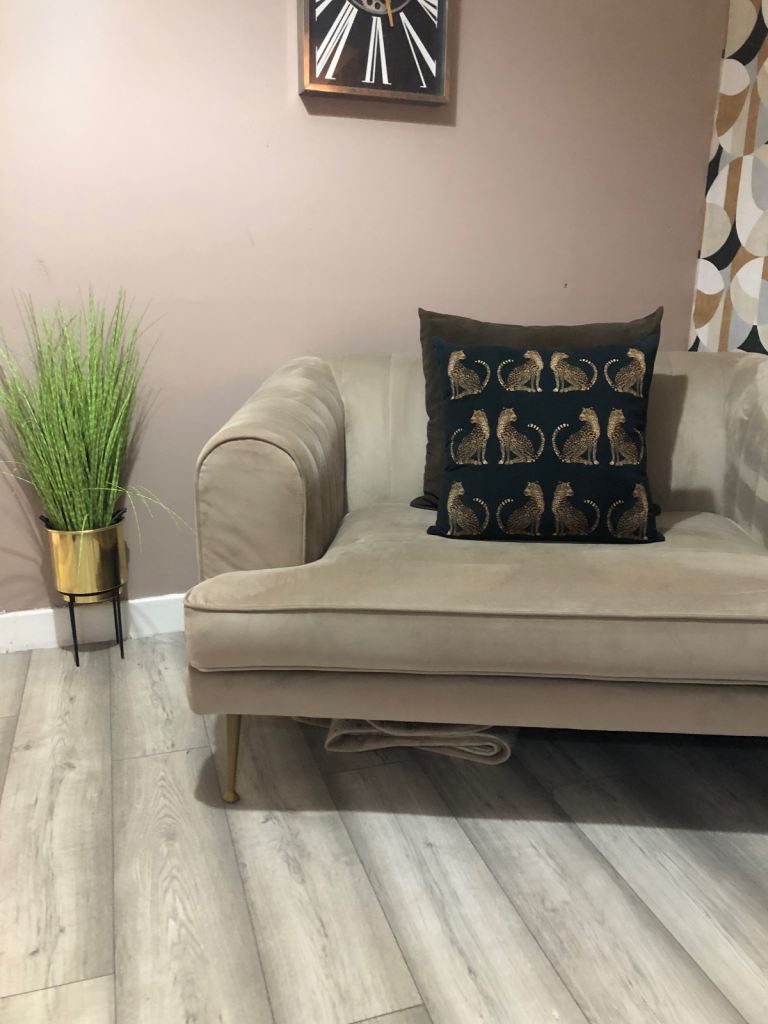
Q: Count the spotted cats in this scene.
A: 12